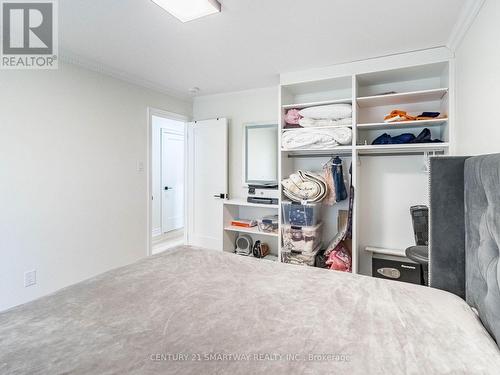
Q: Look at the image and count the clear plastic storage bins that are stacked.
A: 3